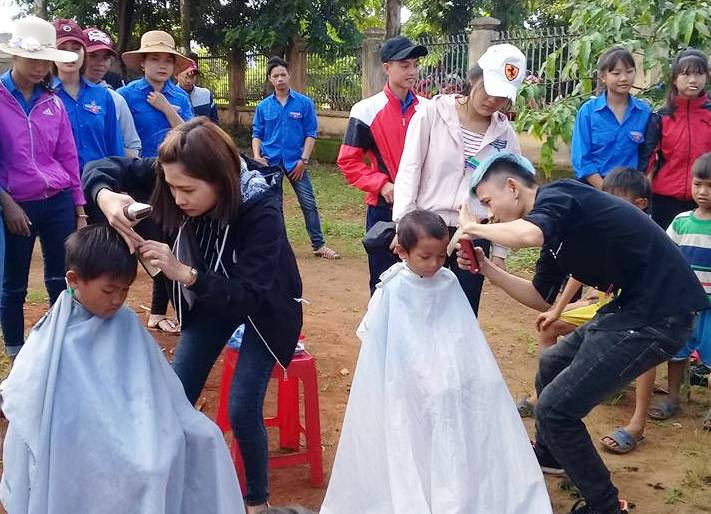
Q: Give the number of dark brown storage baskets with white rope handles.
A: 0